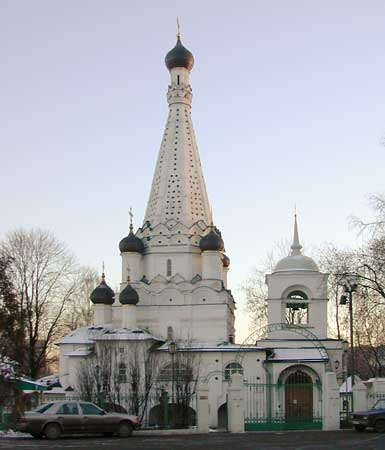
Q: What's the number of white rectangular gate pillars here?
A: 4